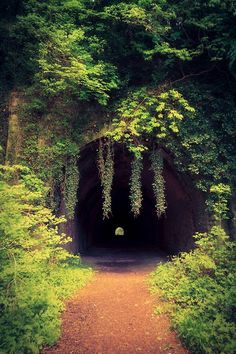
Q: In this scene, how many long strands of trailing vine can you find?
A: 4